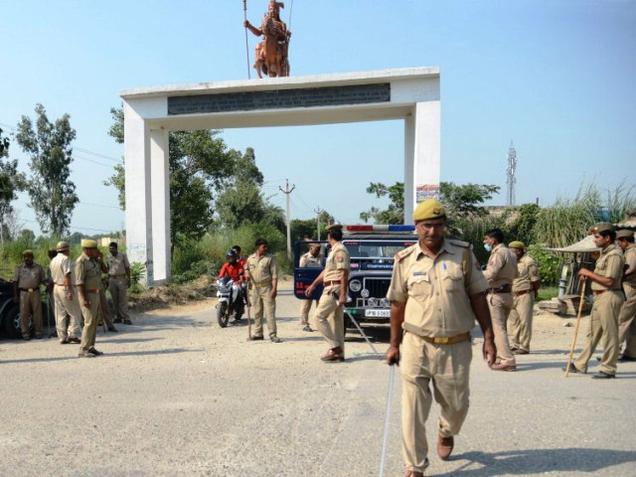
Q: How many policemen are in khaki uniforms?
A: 12